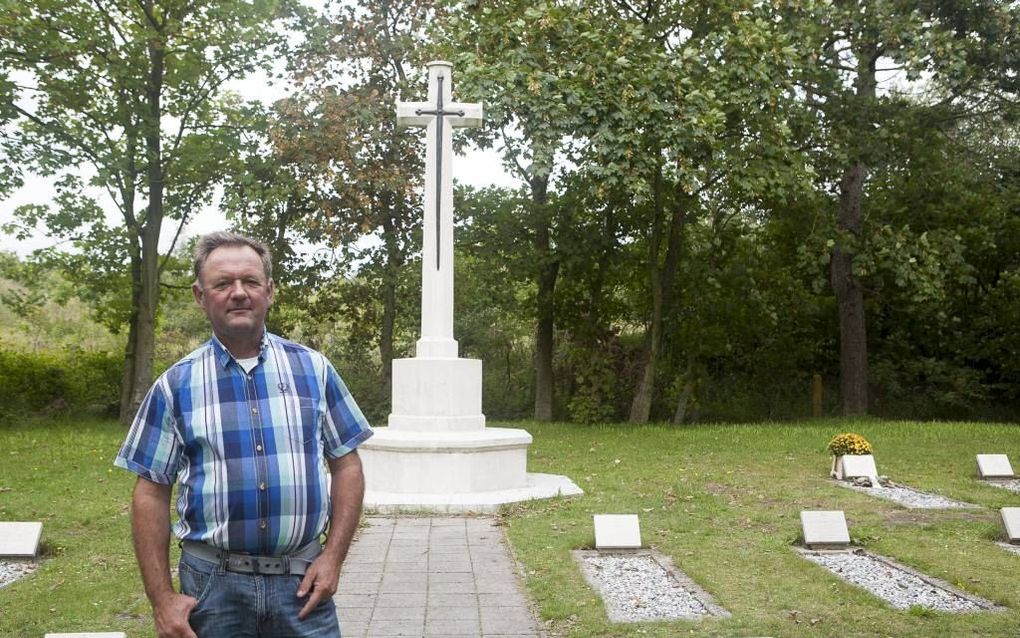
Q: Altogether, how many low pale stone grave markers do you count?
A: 7